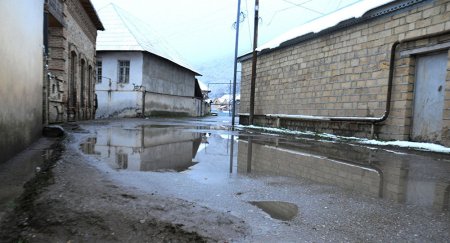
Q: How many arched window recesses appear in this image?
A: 3